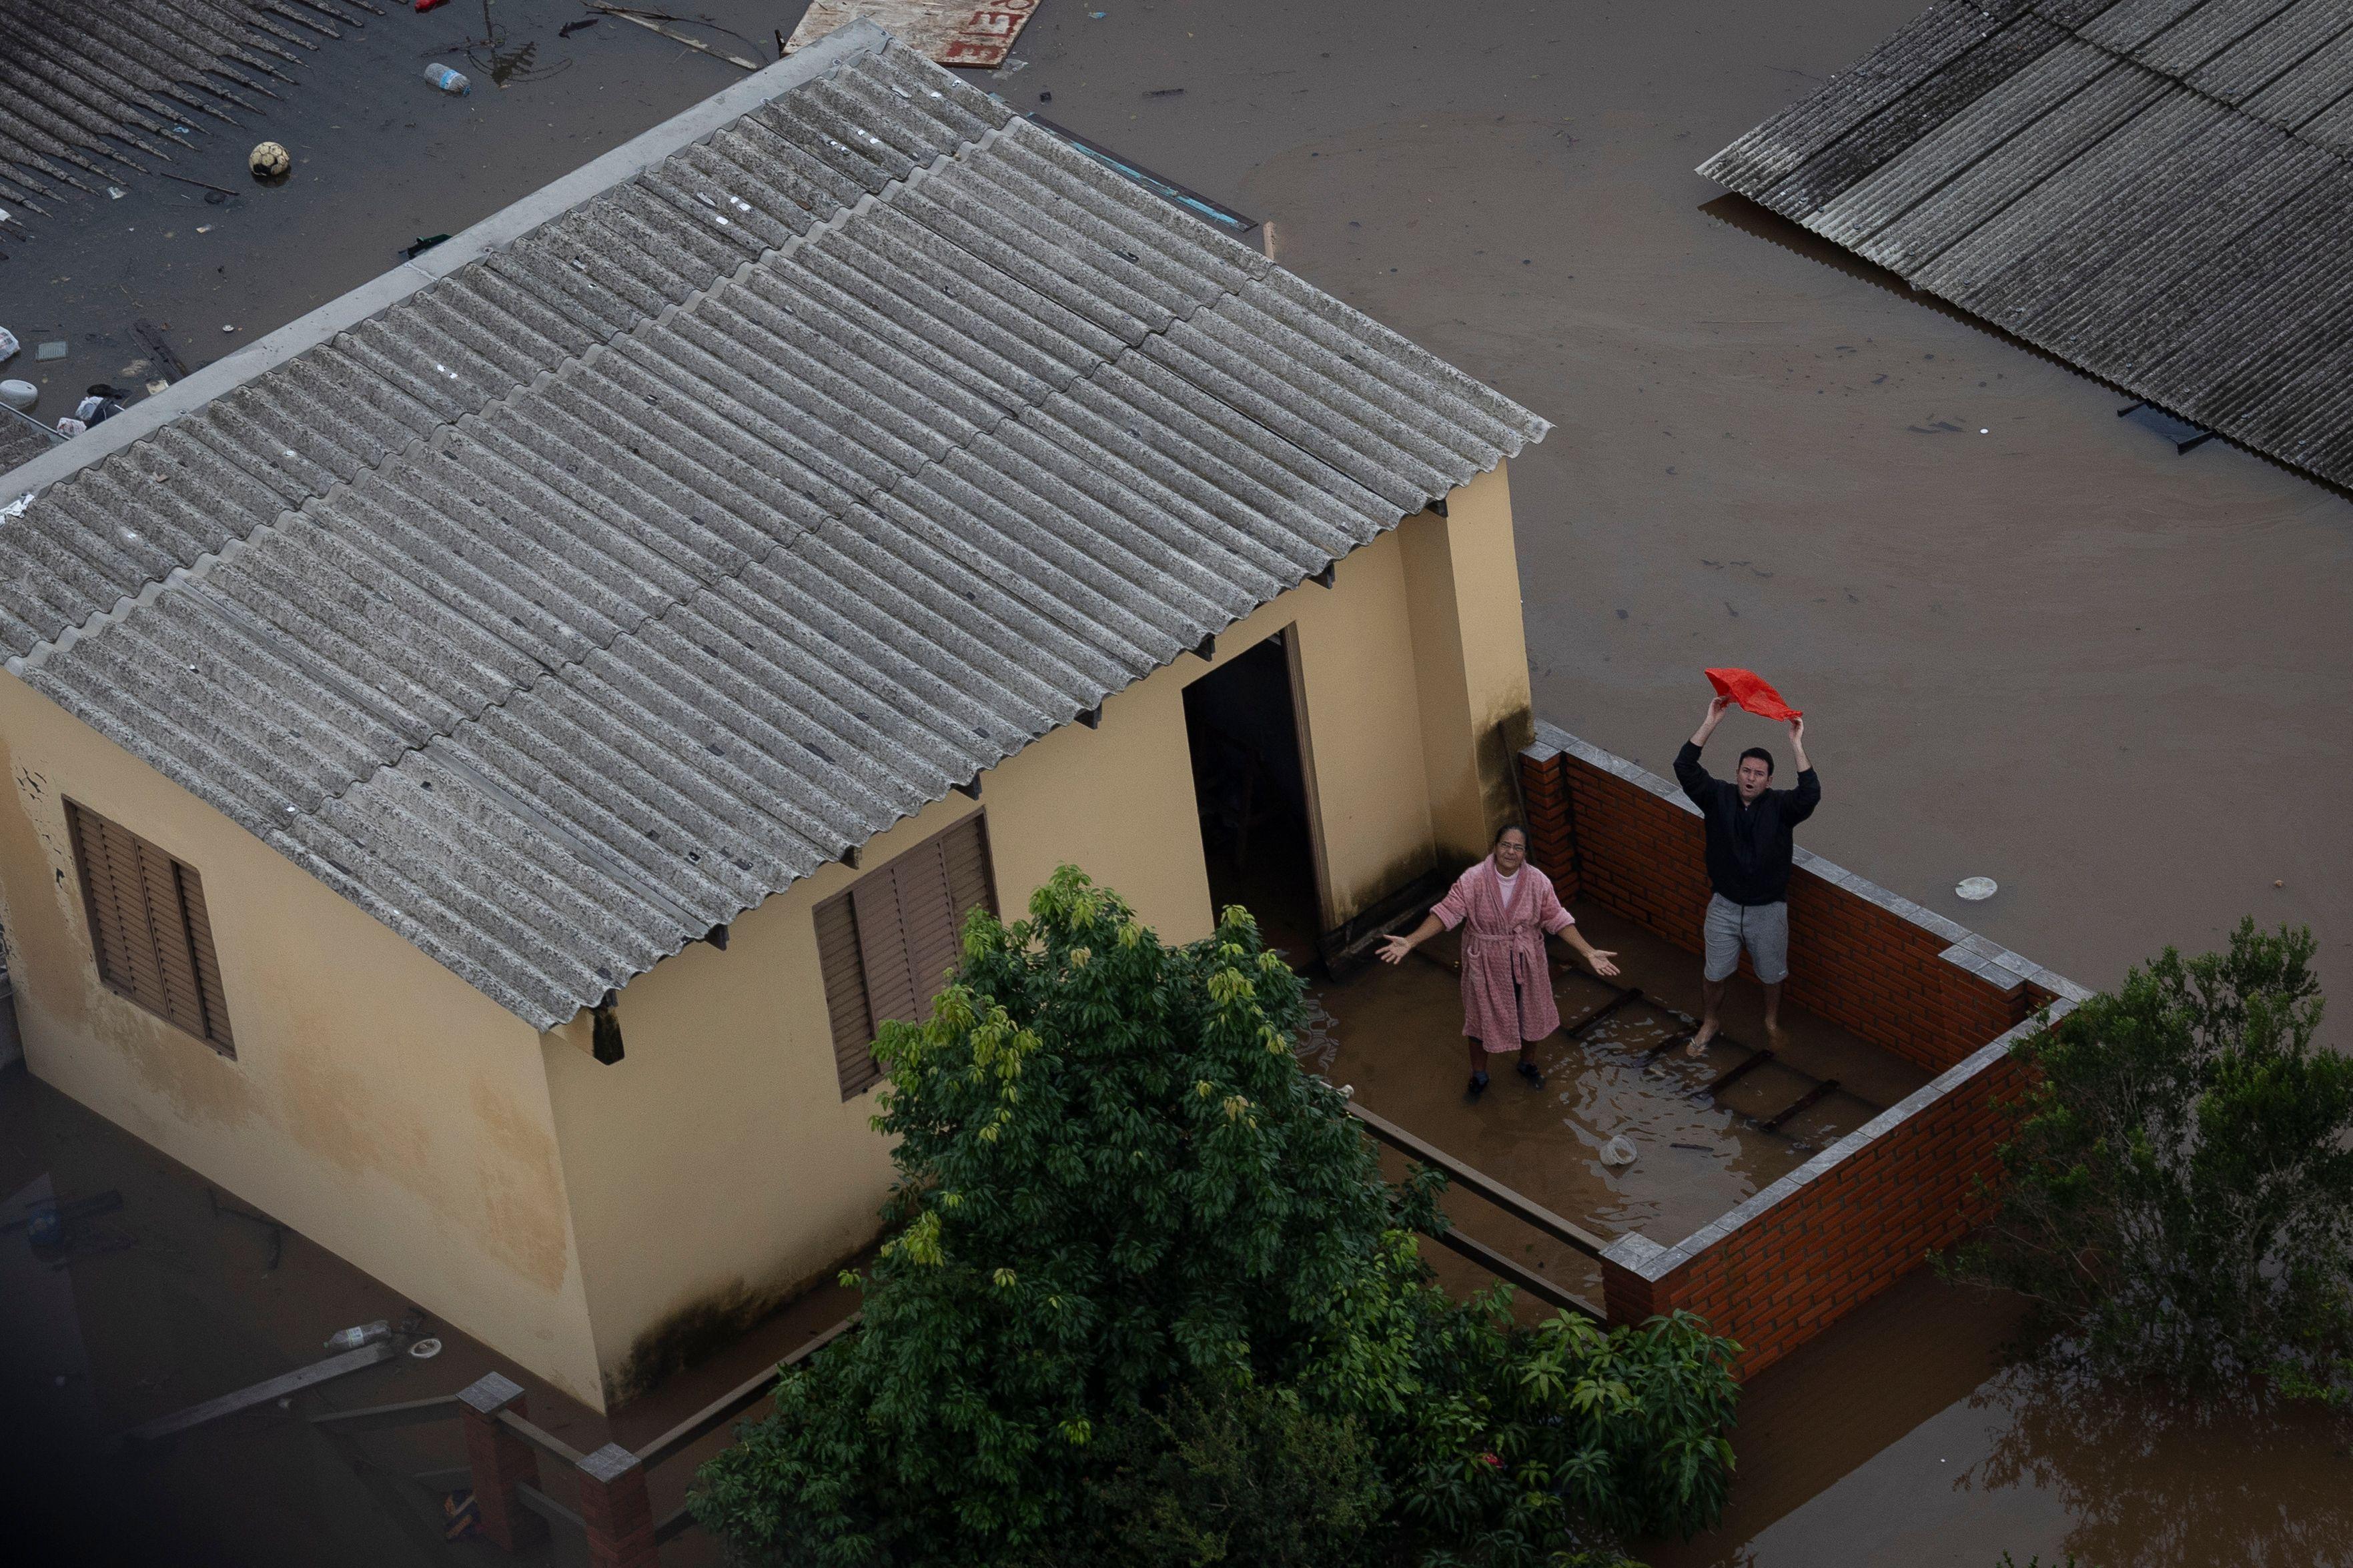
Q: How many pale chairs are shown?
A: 0